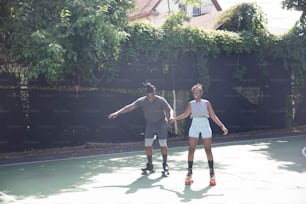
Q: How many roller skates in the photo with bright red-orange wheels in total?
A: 2